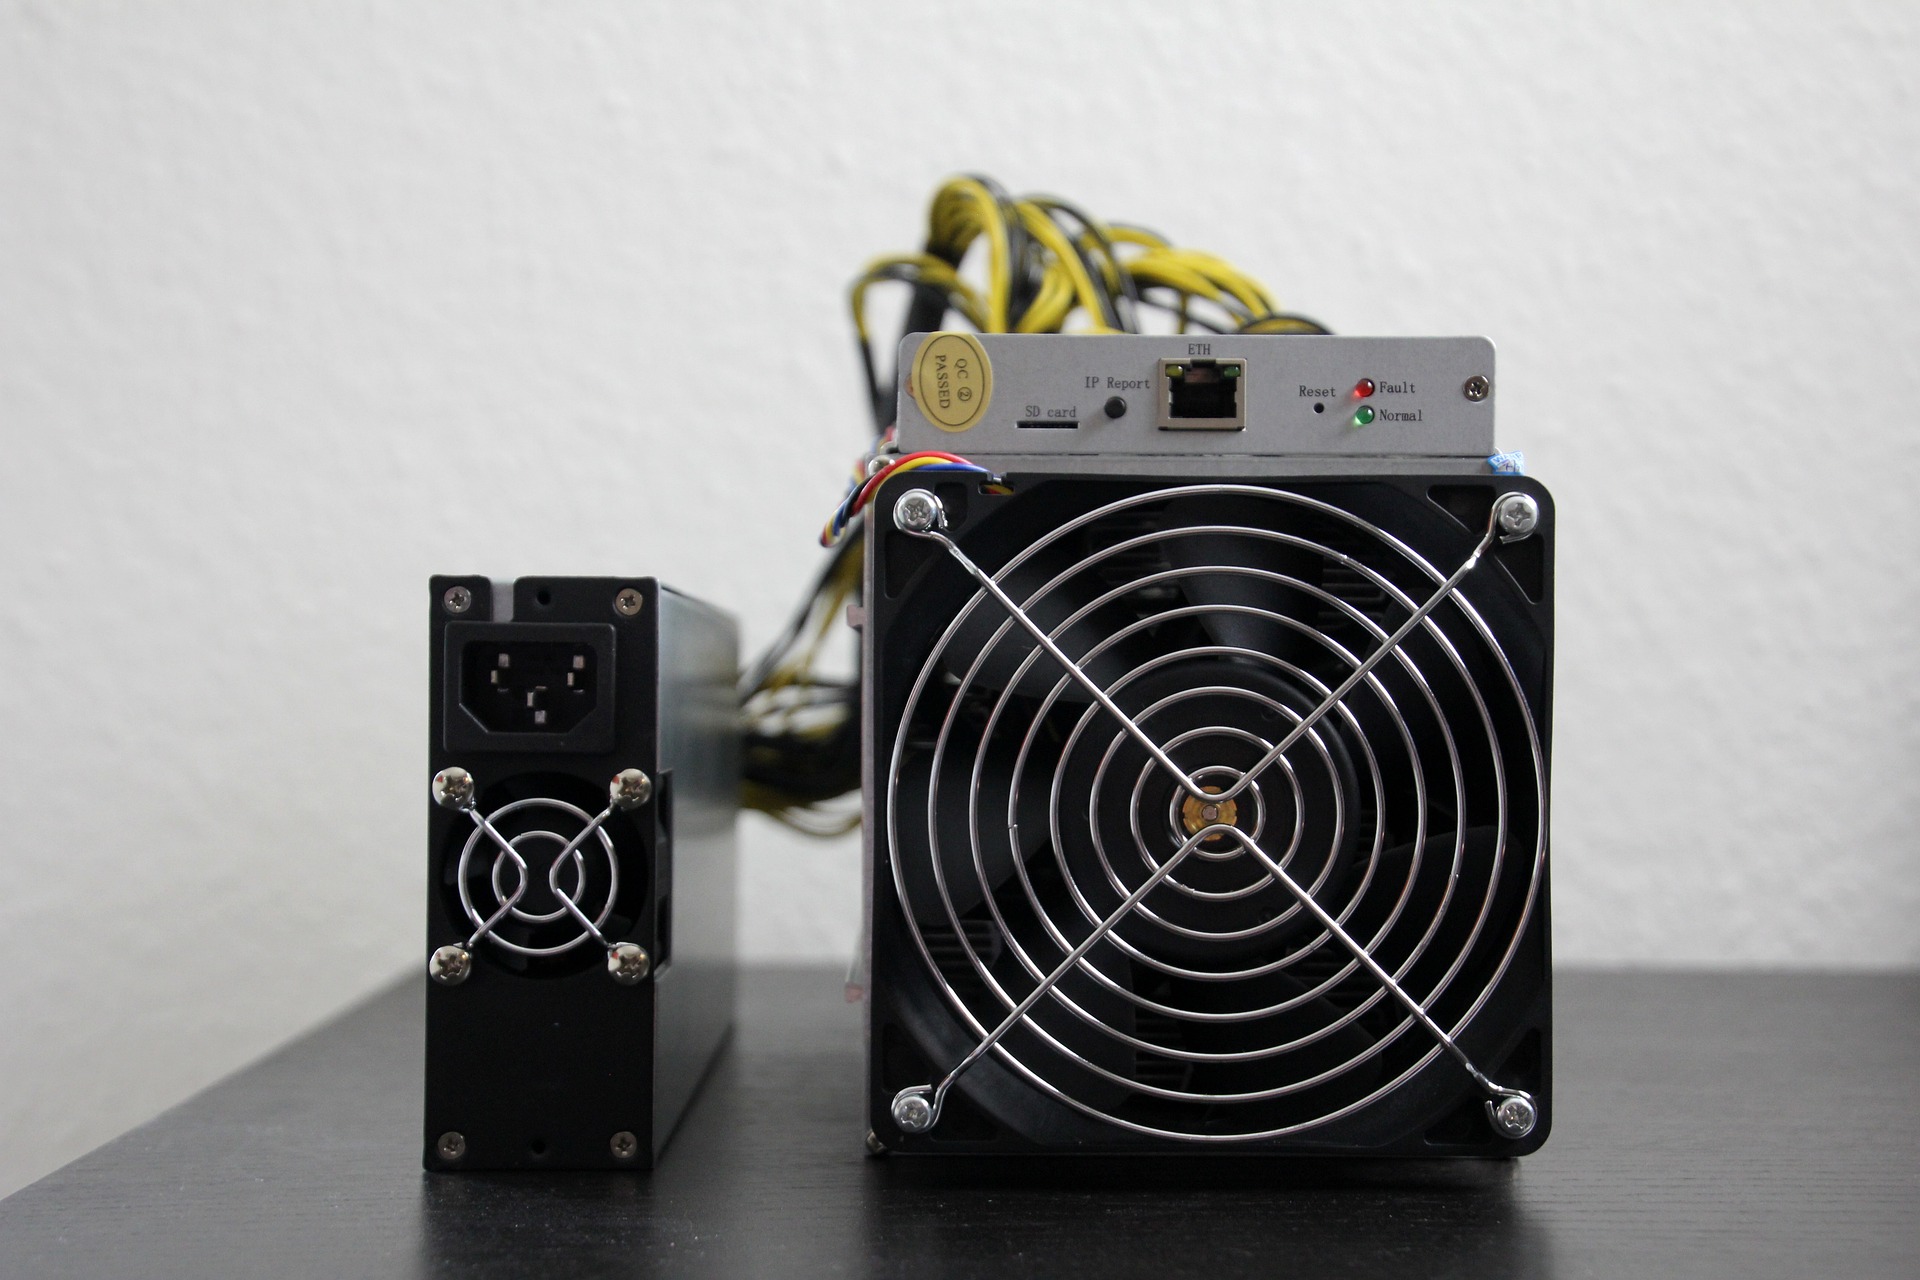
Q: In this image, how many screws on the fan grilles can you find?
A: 8